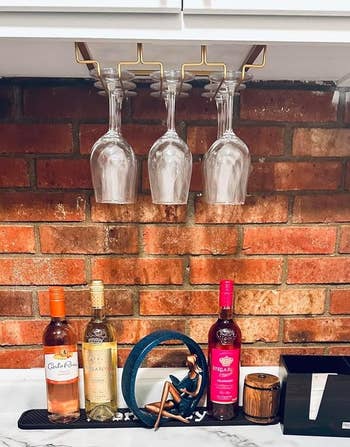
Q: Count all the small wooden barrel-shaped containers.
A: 1